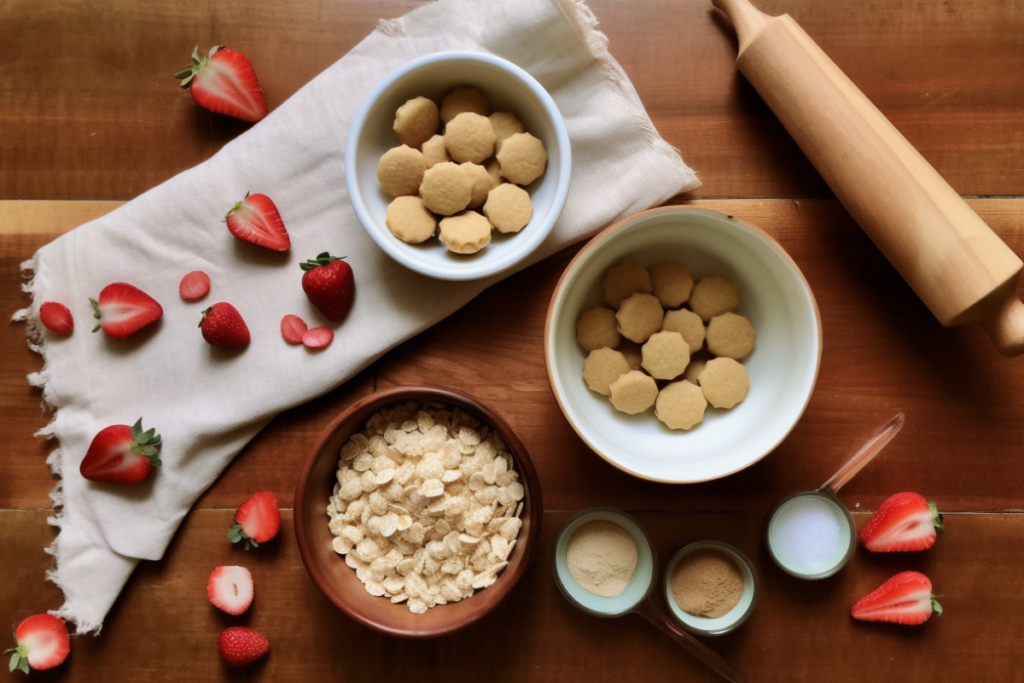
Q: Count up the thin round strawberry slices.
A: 3